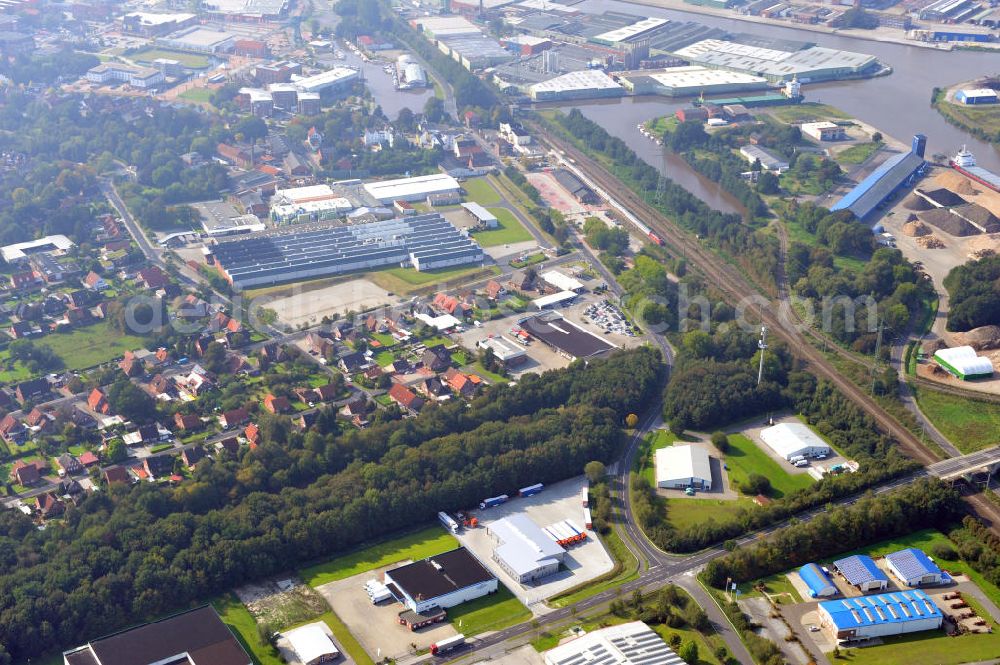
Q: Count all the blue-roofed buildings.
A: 5